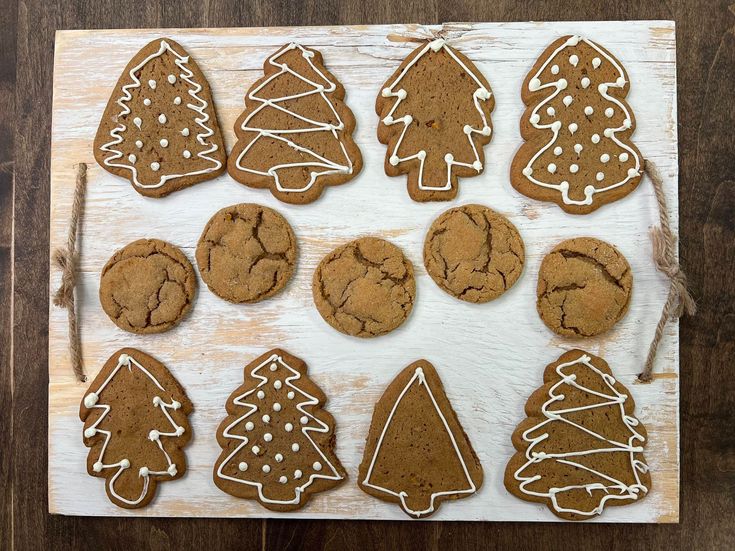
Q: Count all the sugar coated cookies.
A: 5